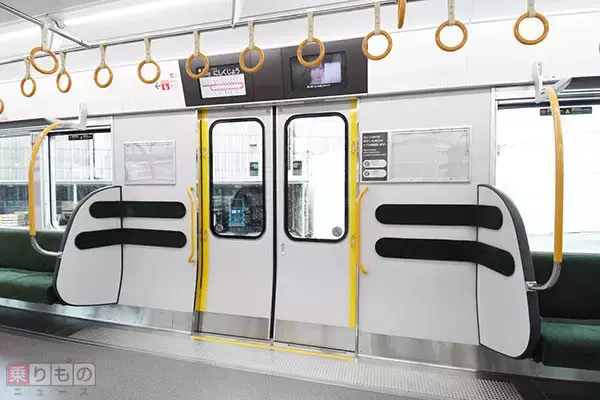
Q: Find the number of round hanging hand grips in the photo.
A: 13